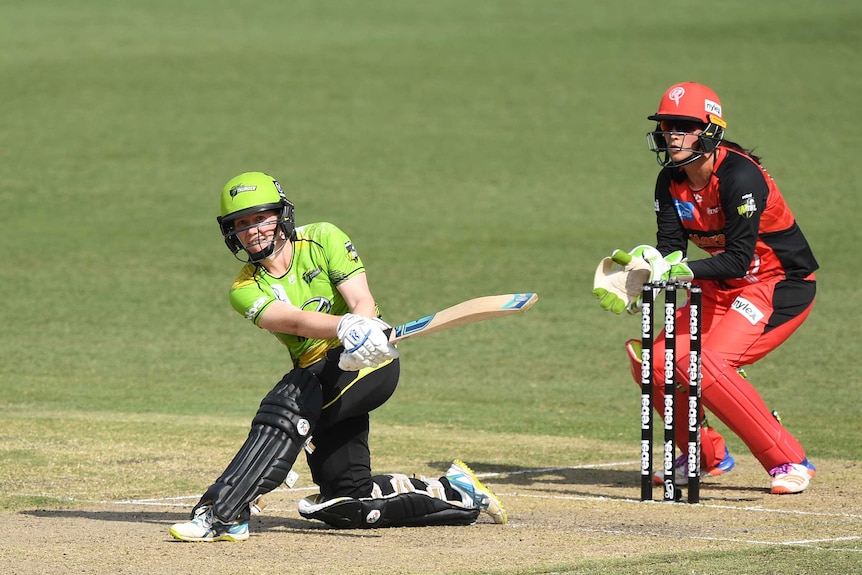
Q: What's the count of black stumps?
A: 3